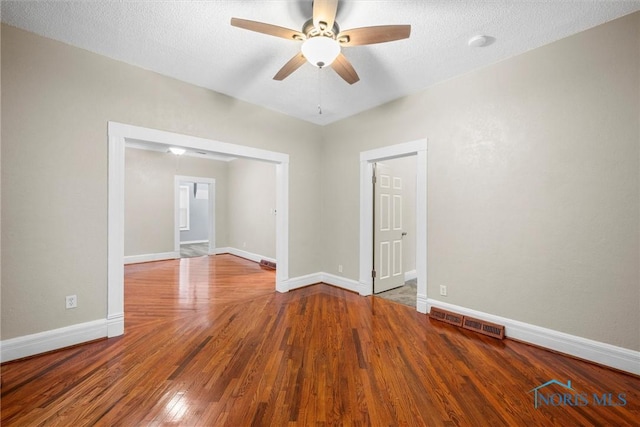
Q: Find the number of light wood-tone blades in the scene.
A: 5